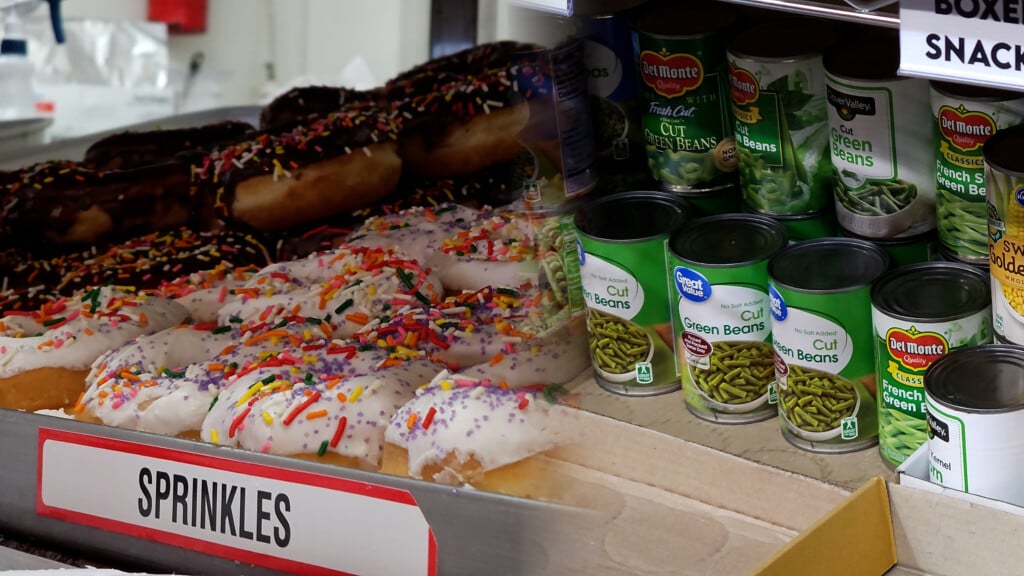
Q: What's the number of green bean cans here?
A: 8